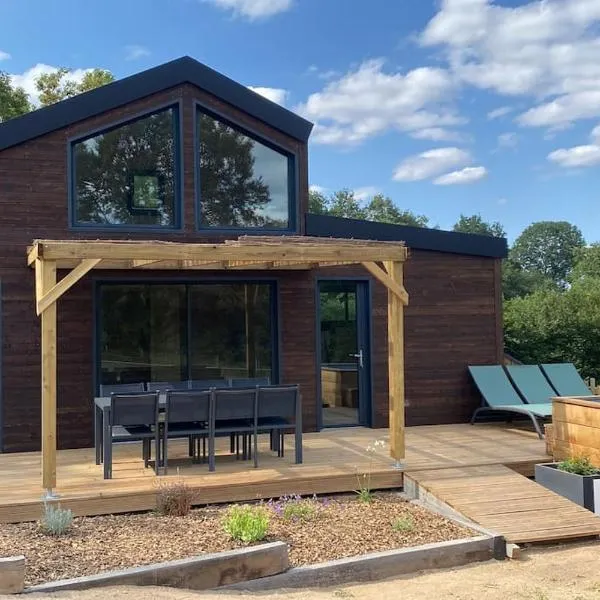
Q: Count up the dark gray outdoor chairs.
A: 8